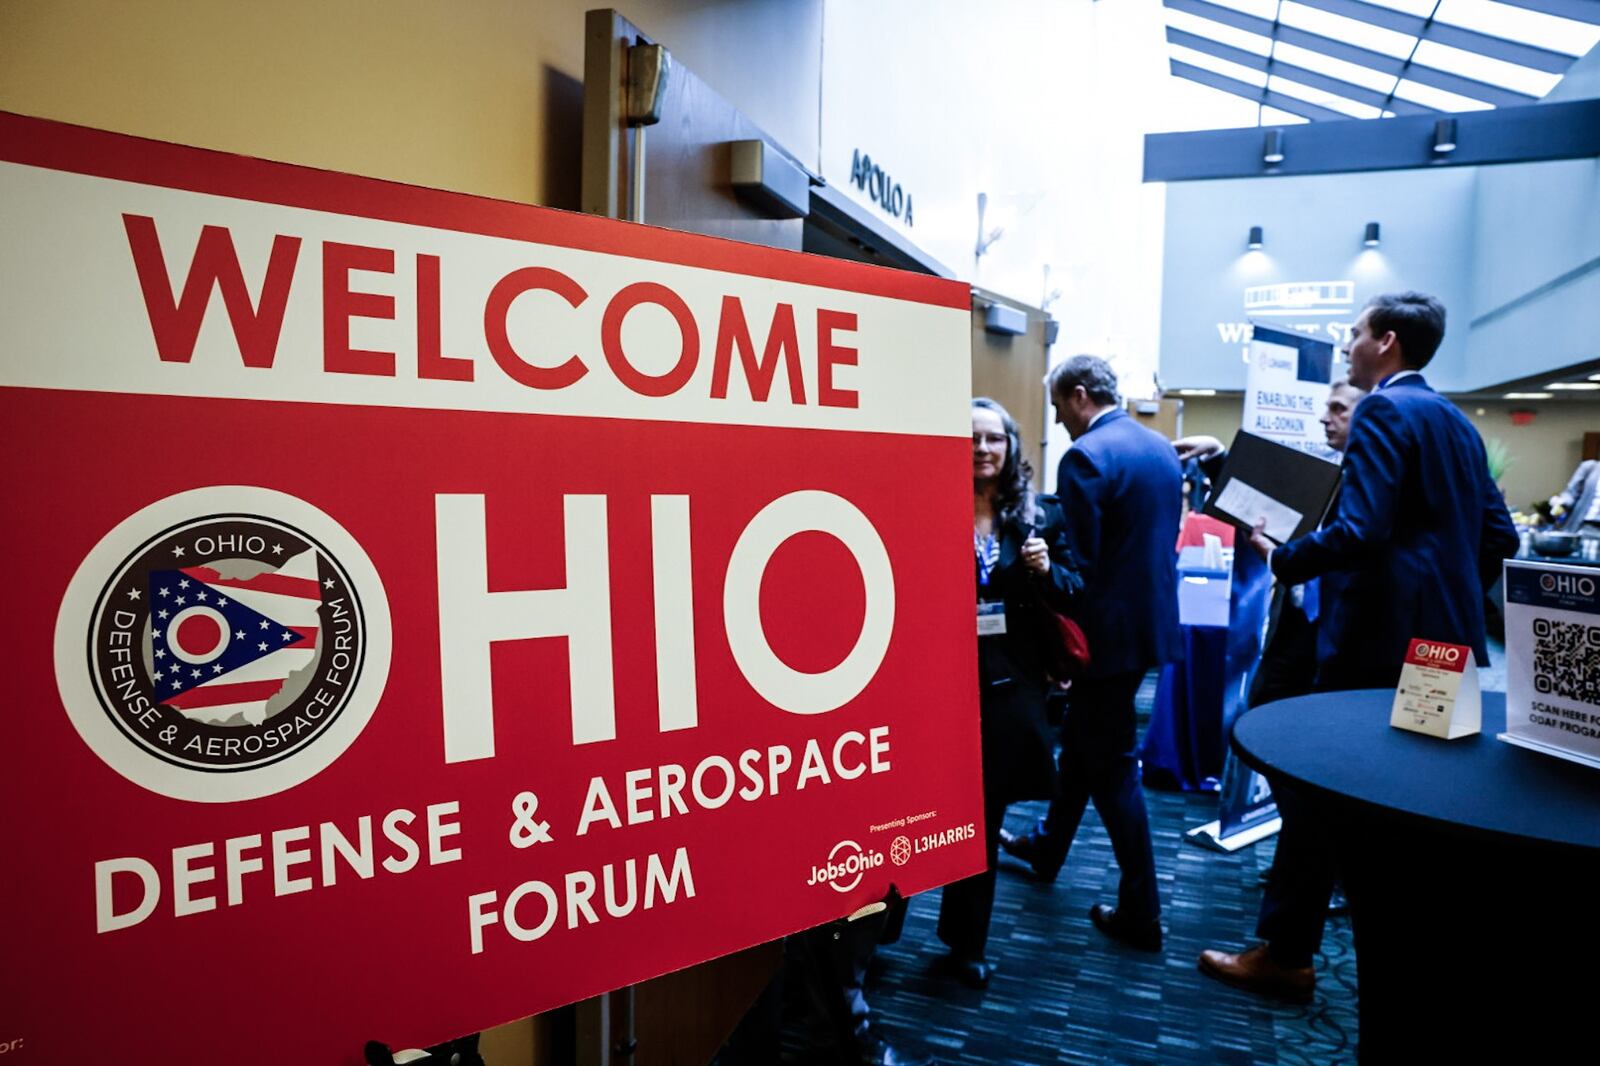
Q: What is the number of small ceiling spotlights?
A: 4